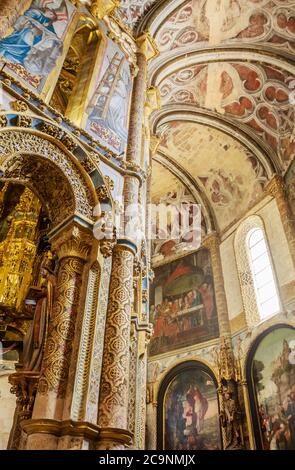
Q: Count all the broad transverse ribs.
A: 4